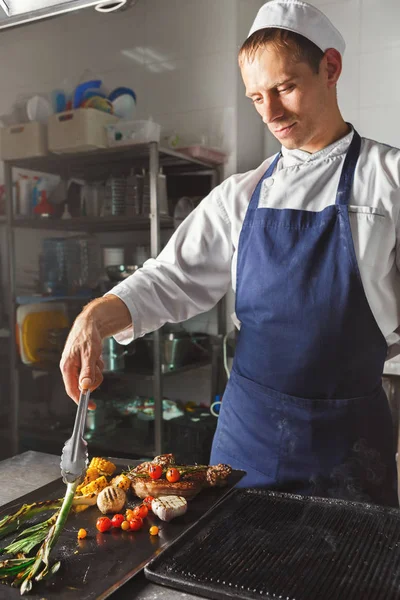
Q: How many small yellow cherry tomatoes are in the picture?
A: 5